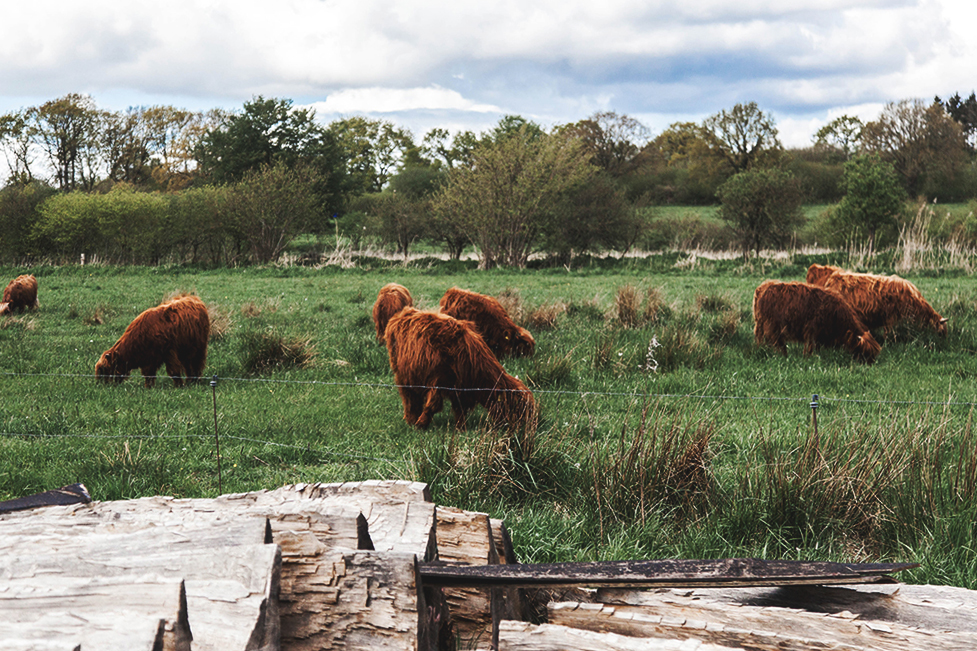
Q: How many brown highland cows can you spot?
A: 8